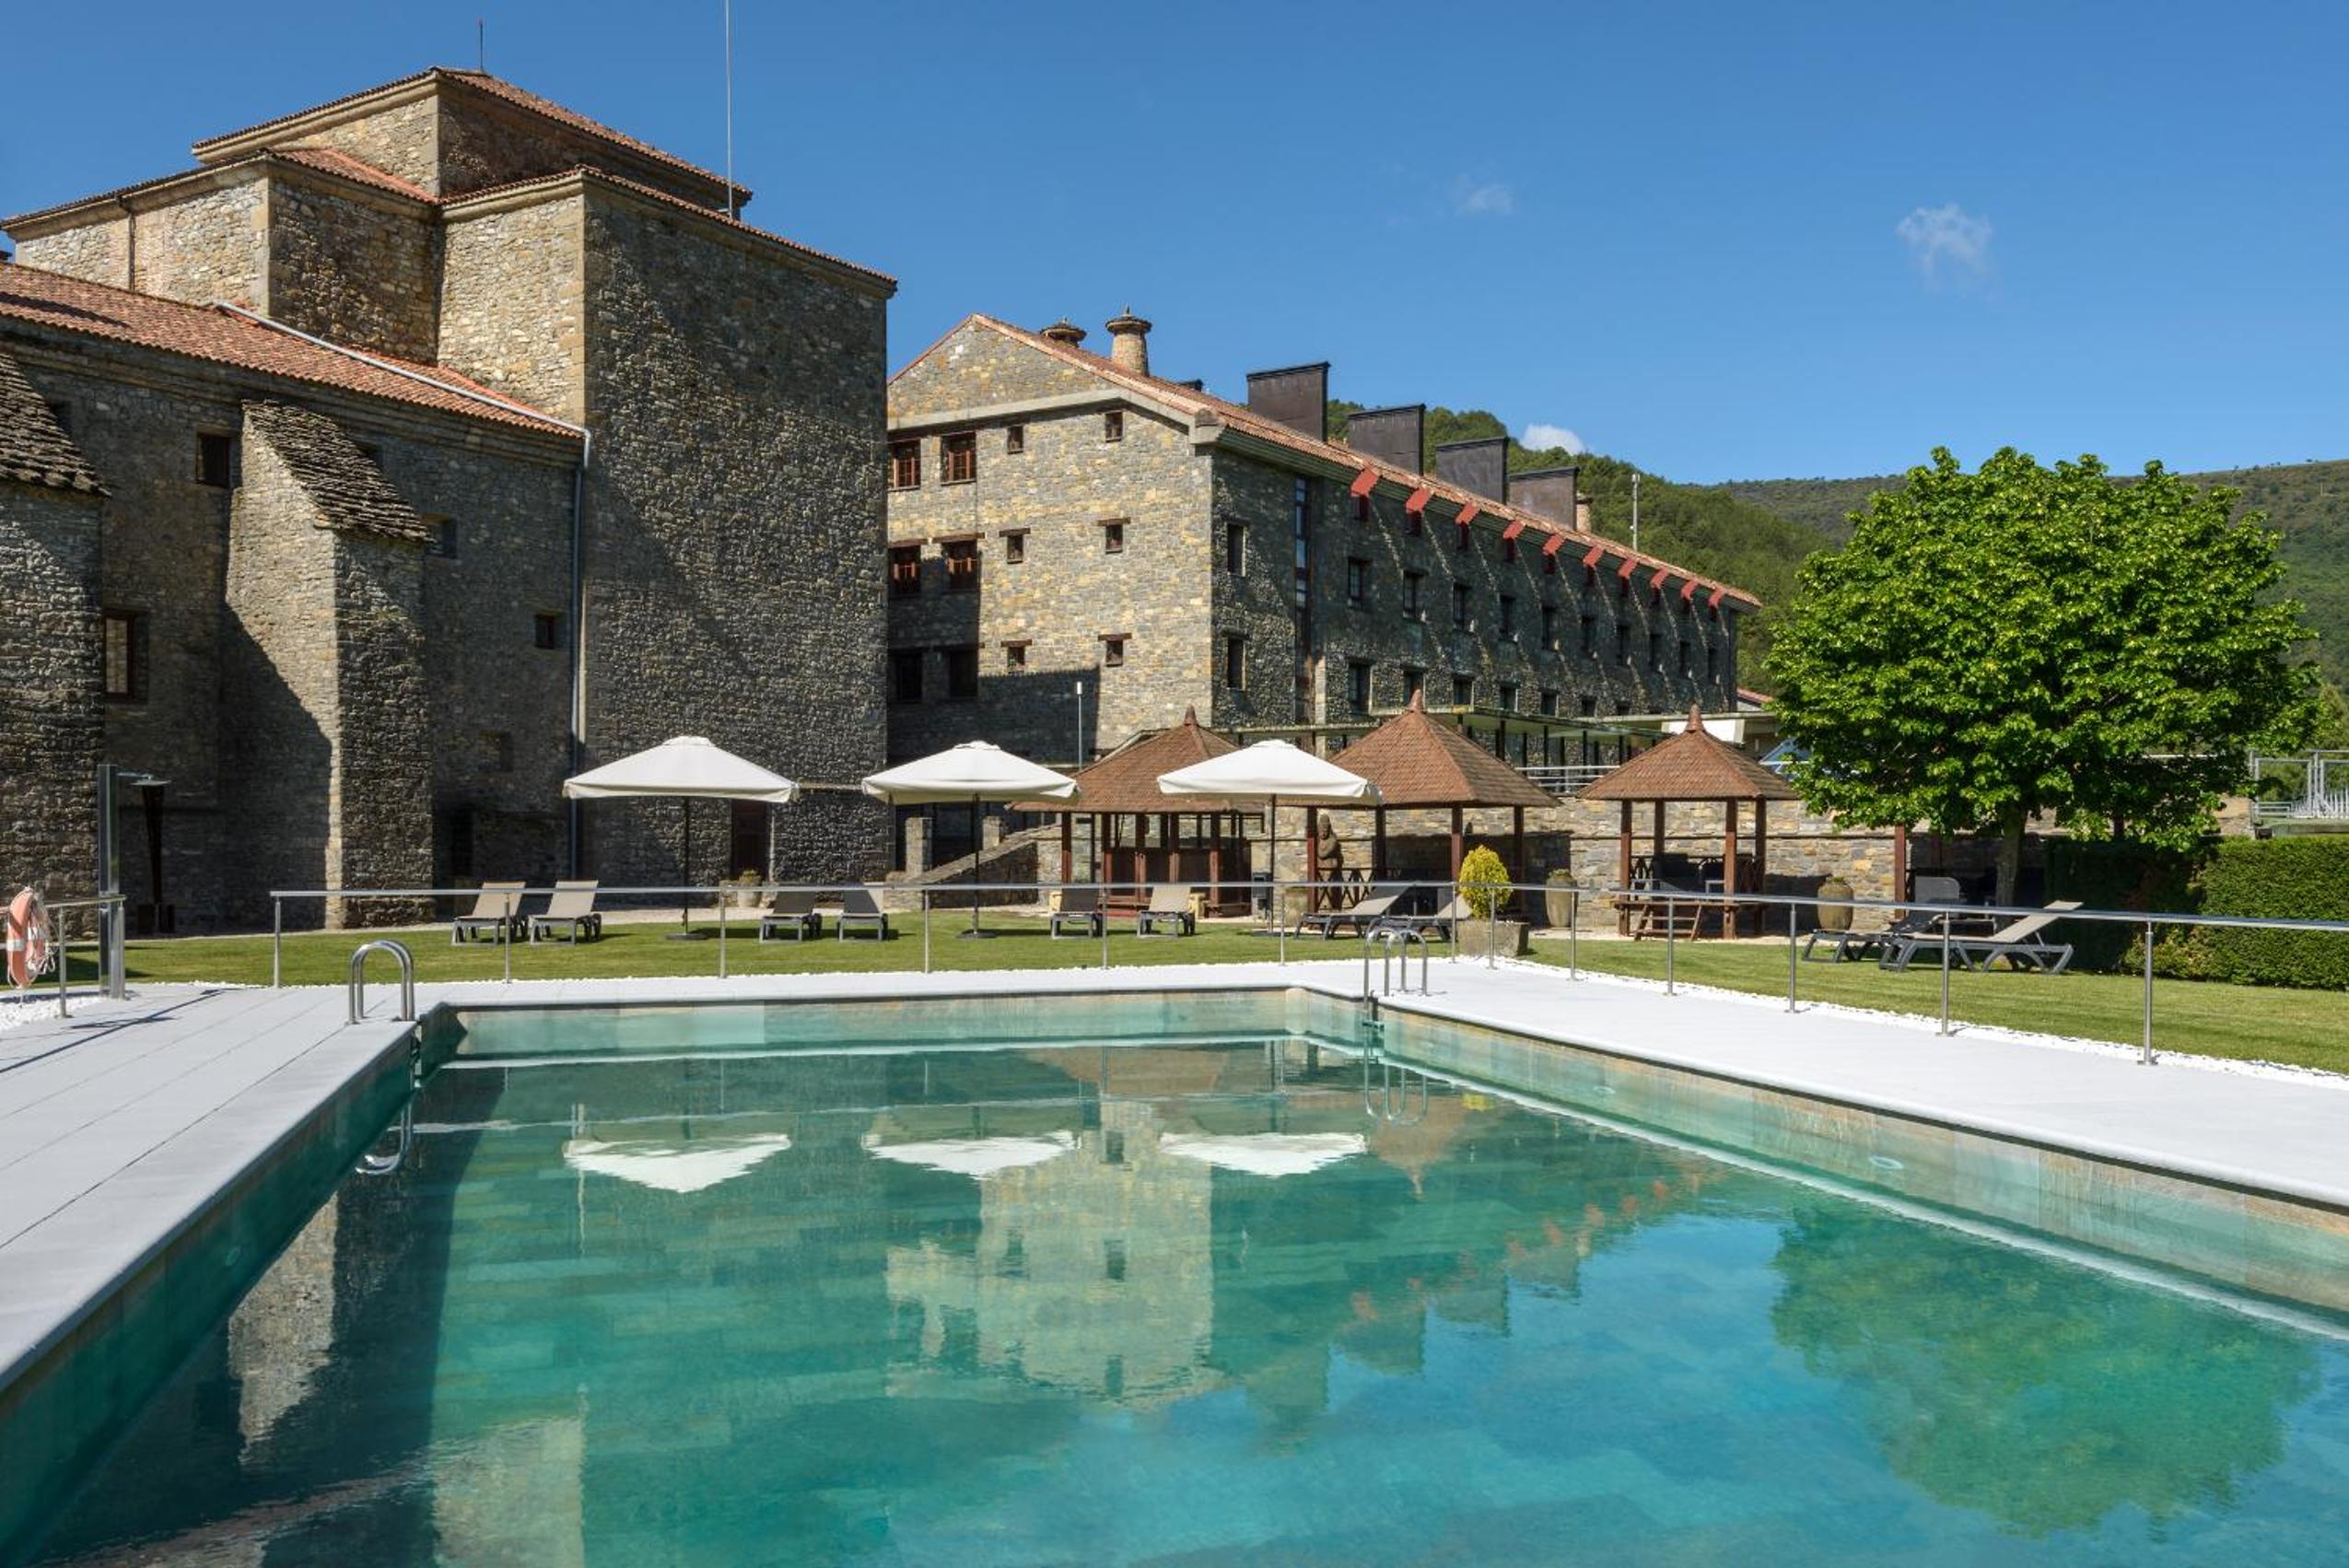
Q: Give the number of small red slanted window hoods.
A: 10